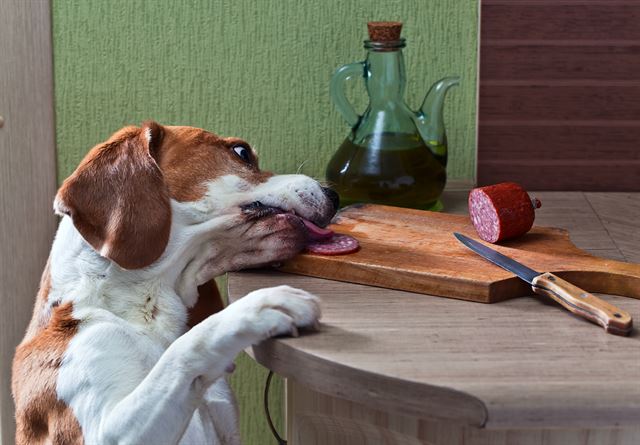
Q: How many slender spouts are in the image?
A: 1